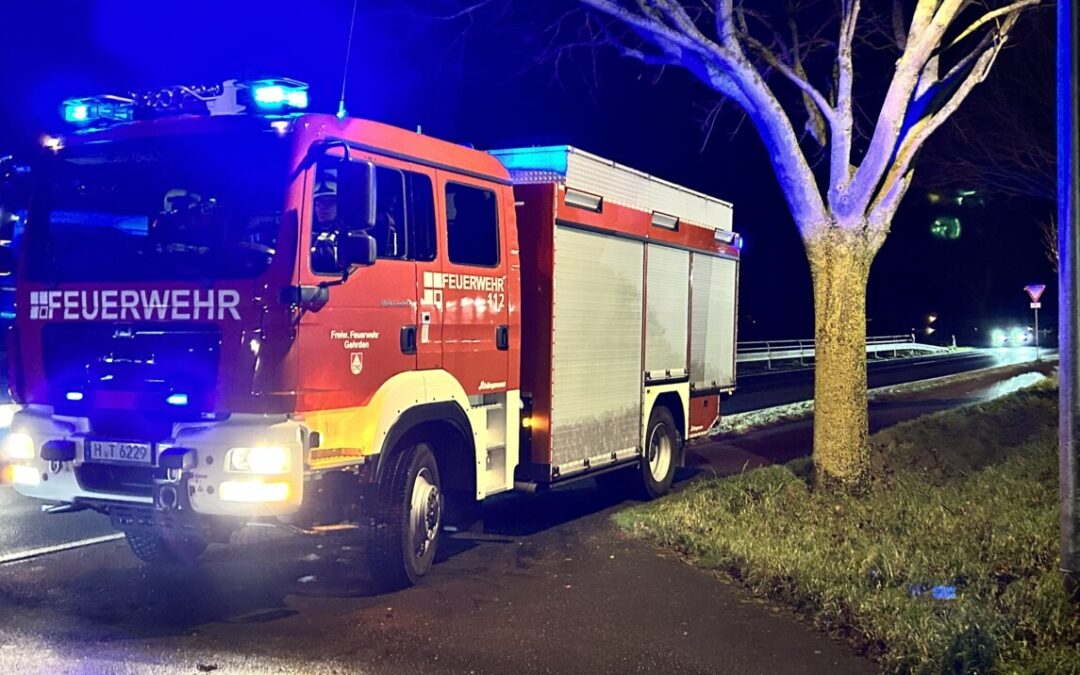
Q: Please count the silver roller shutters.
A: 3